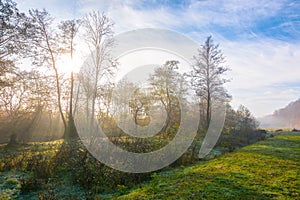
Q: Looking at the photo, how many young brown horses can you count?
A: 0